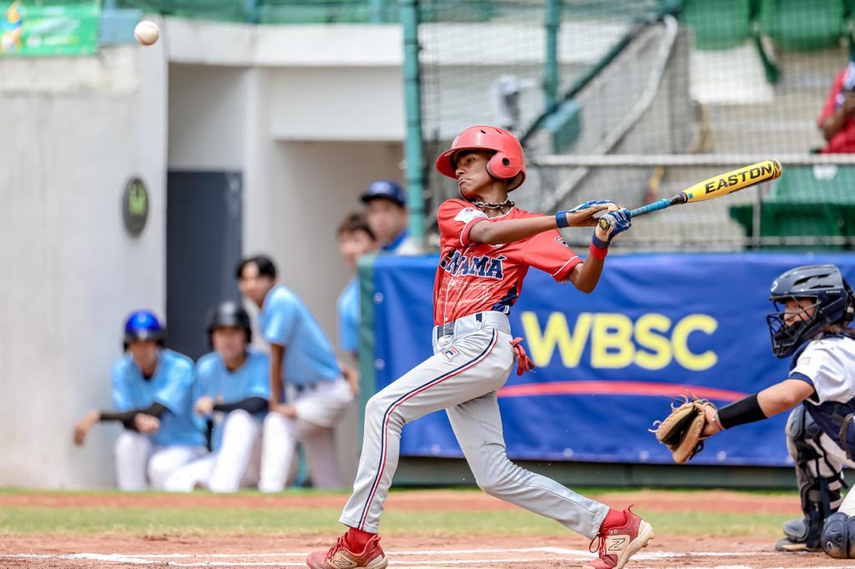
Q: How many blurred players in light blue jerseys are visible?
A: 4